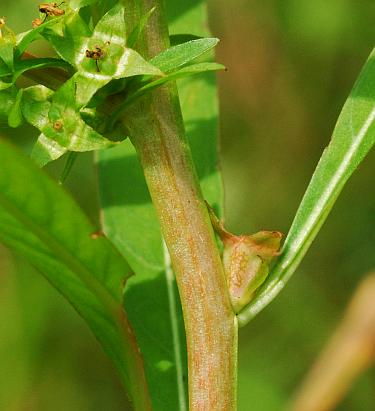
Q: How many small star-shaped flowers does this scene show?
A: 2